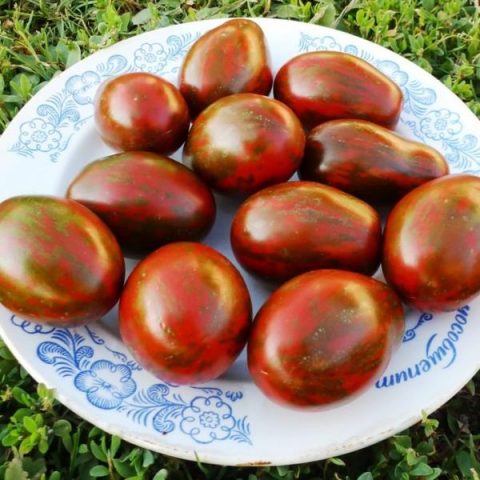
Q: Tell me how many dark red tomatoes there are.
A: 11